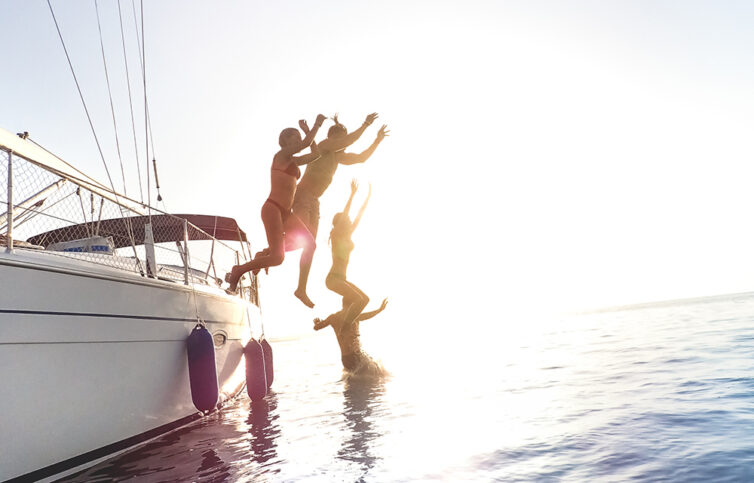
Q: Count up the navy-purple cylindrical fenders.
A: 3